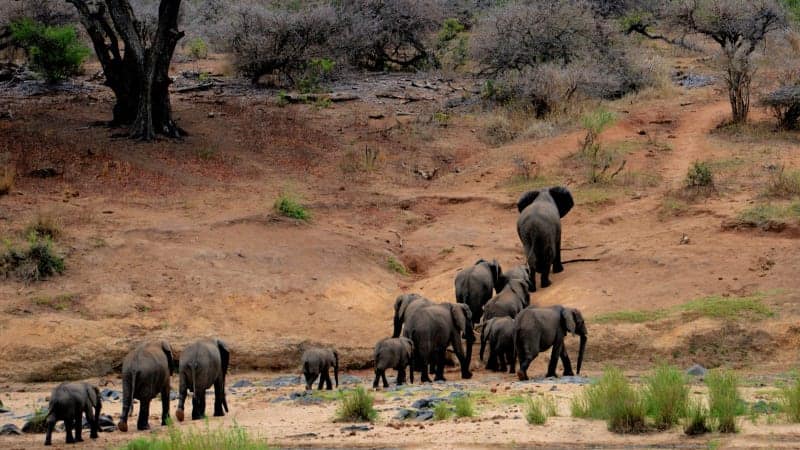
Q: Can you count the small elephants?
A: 4